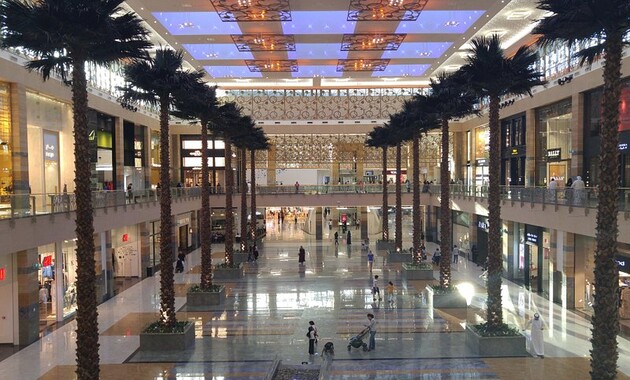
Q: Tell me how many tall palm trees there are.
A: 12